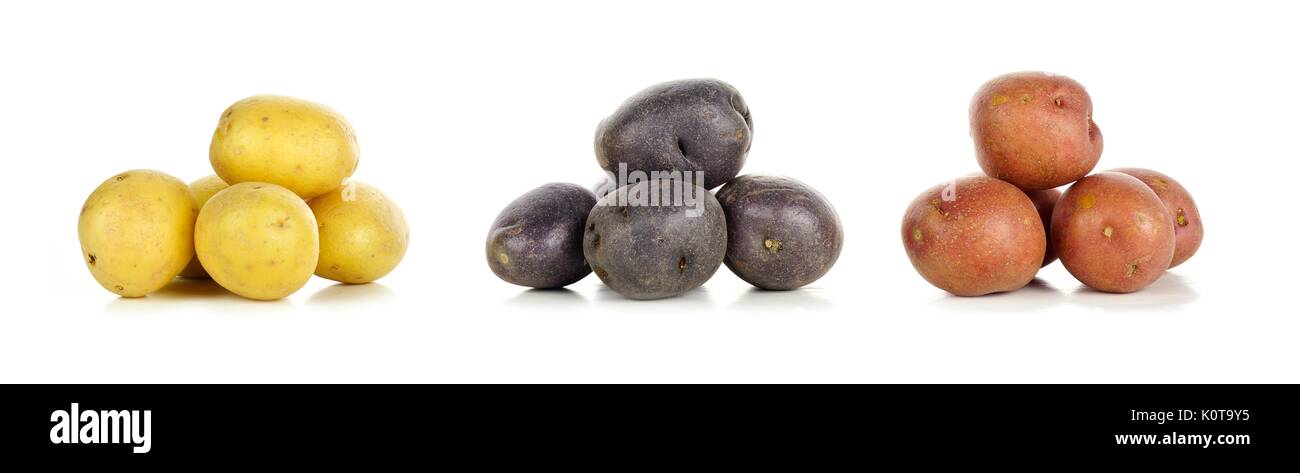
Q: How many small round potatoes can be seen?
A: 15